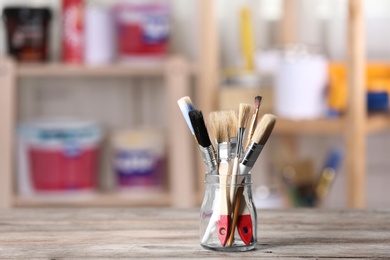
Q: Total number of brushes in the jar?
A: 7